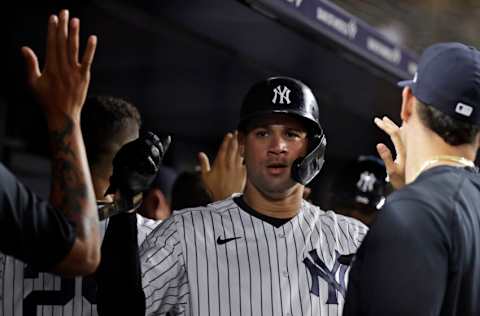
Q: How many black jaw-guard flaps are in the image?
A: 1